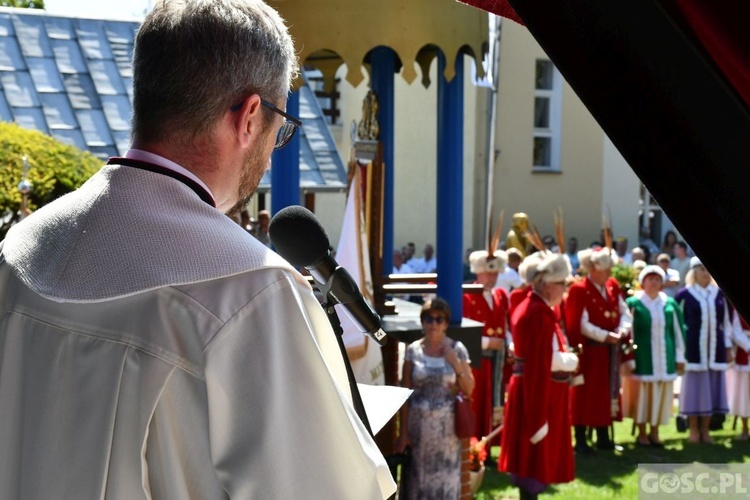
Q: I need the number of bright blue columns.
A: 3